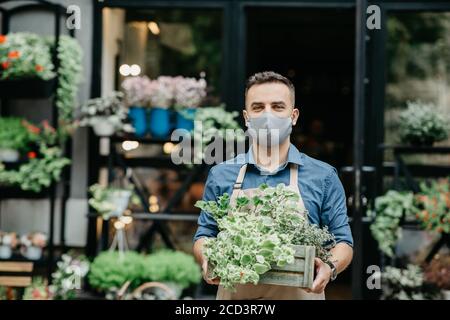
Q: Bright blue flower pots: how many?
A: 3